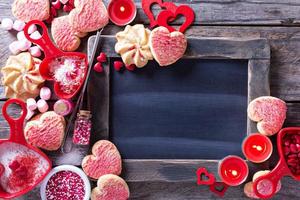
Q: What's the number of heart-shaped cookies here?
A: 9